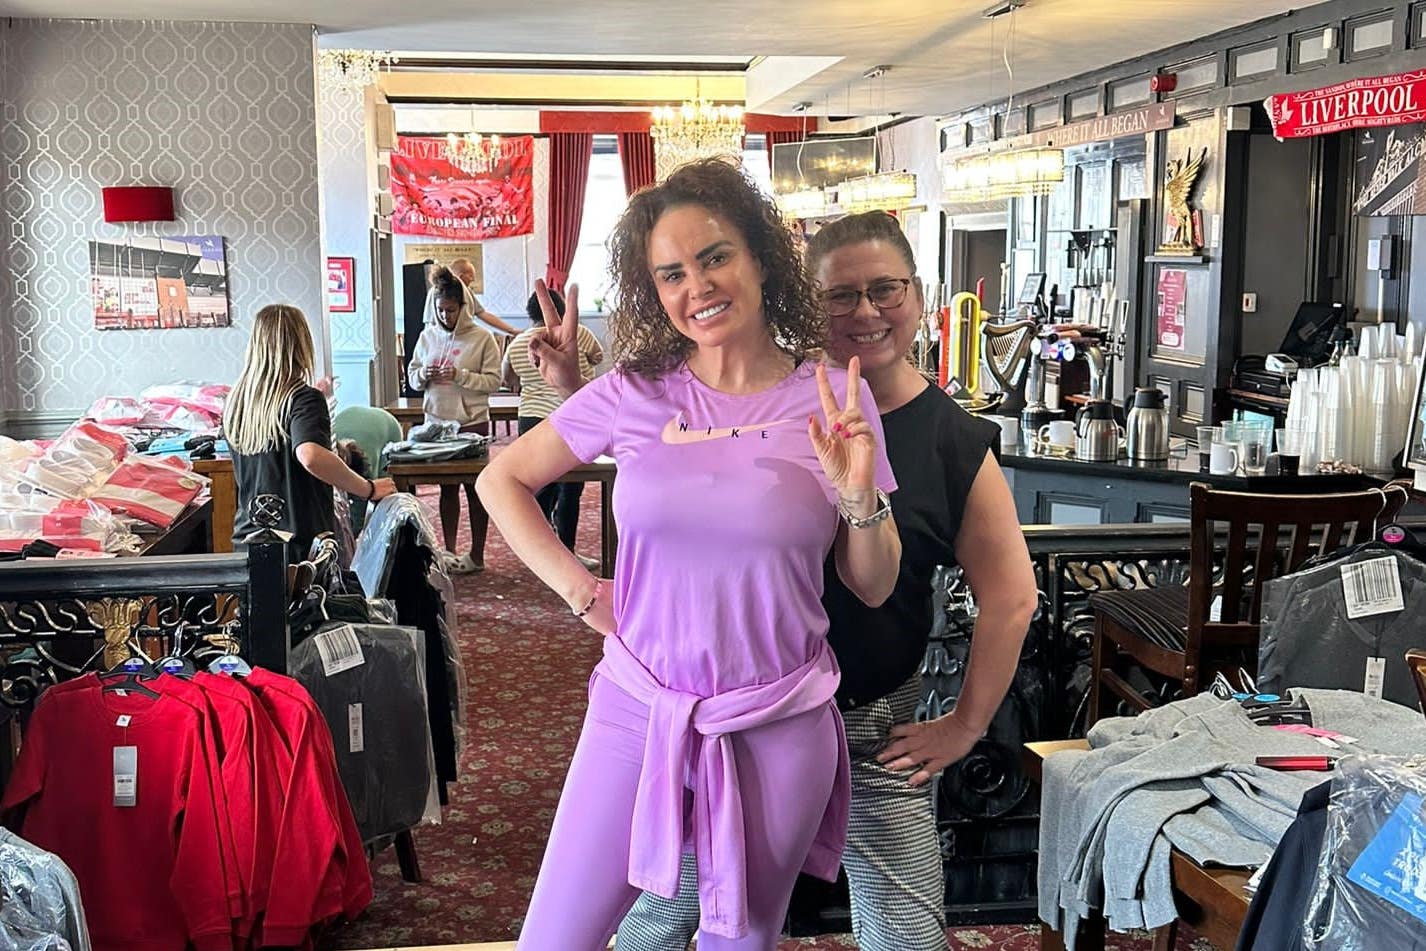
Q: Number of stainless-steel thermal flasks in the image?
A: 2